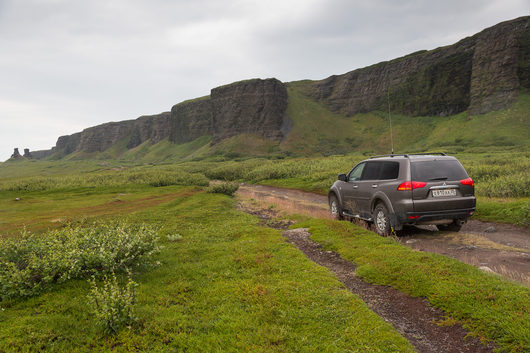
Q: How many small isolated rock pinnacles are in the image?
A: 2